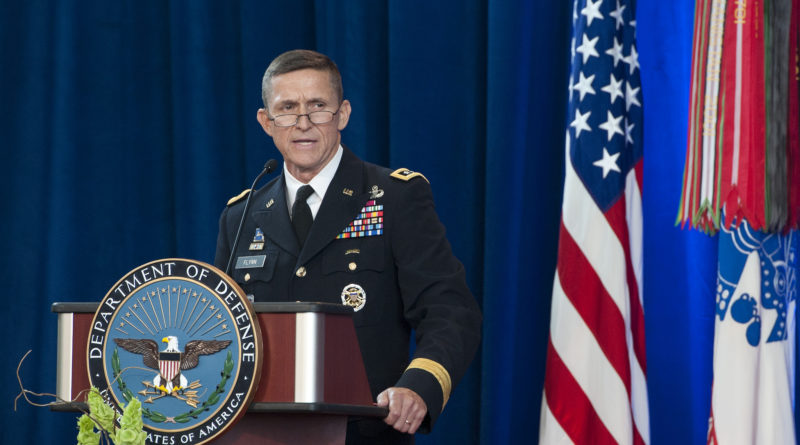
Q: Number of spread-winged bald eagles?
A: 1